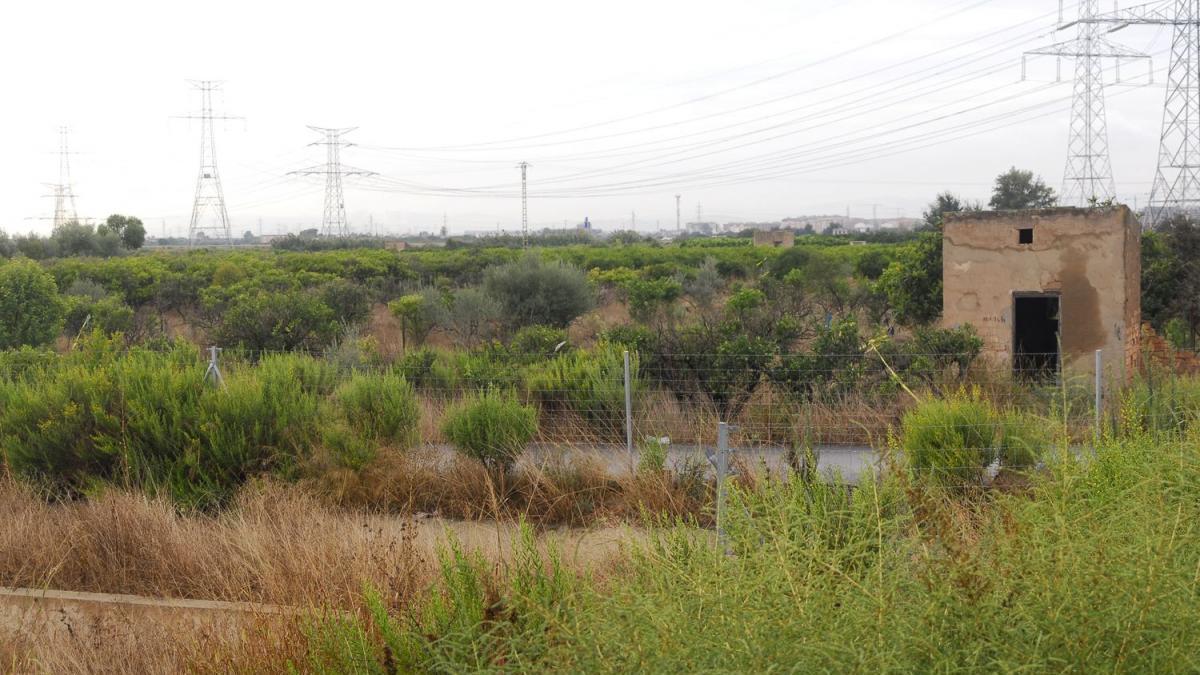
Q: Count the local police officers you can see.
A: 0